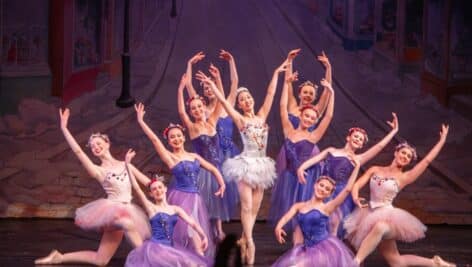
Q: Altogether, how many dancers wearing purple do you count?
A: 8